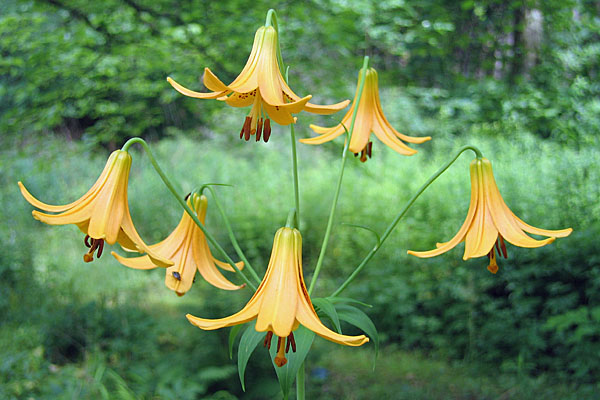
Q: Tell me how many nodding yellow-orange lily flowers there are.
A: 6